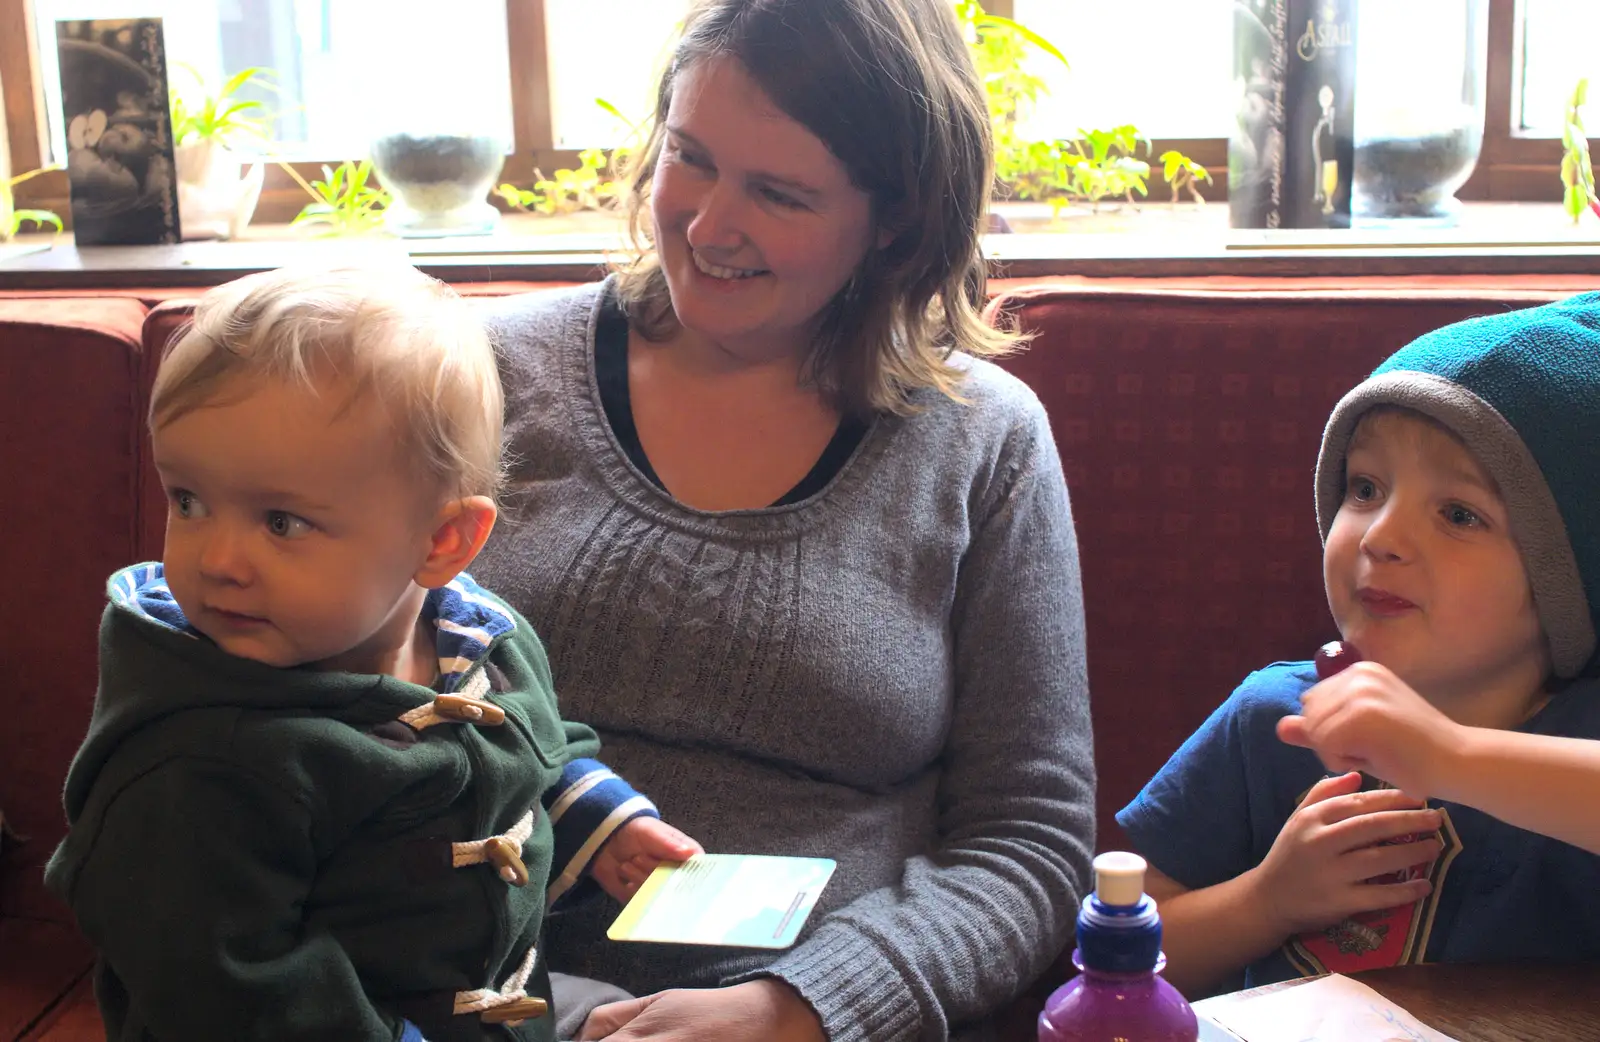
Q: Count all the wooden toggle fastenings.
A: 3